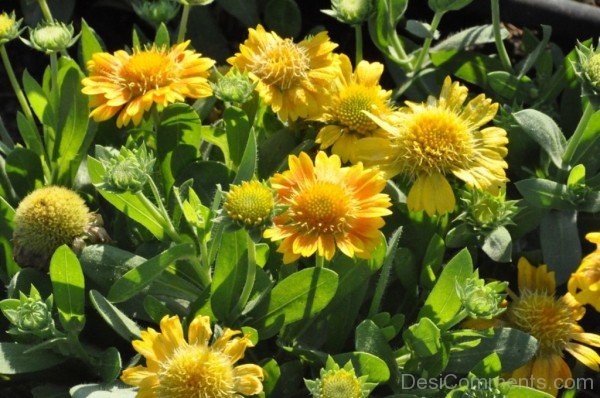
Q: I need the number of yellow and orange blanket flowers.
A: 8